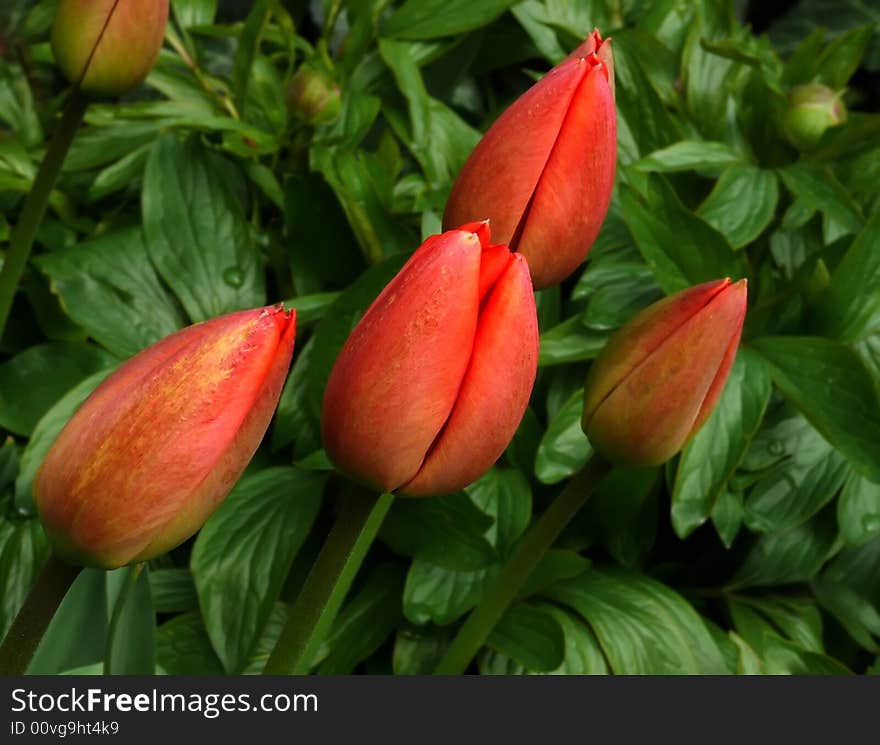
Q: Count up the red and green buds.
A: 7